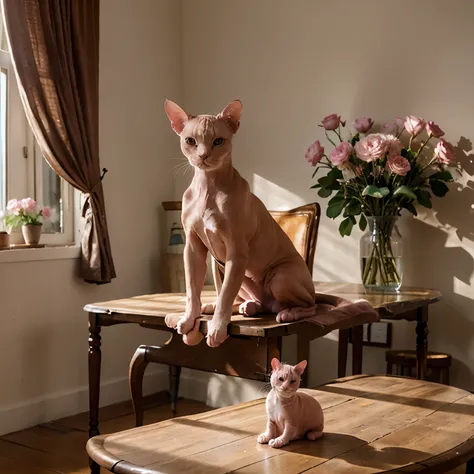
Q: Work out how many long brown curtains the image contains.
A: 1